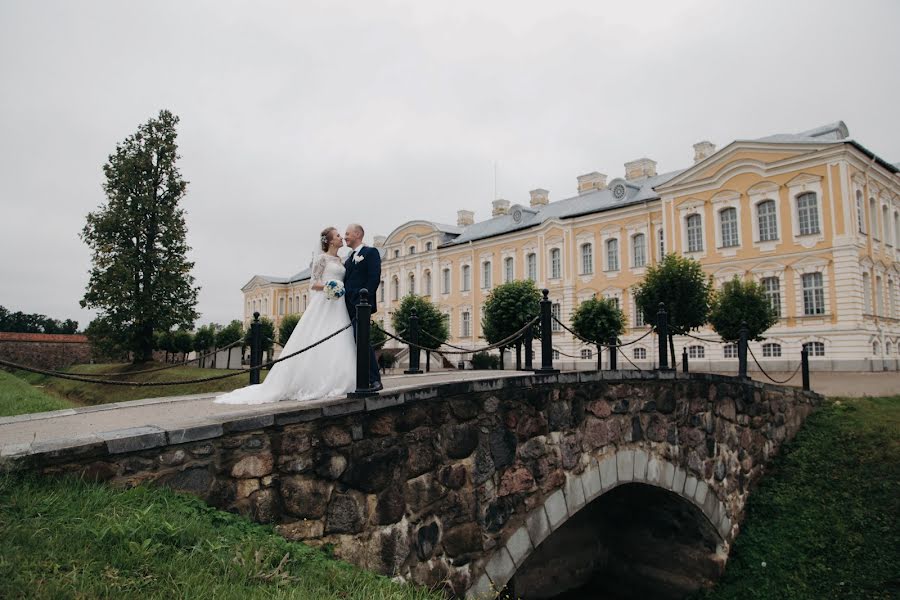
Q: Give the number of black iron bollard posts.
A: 10